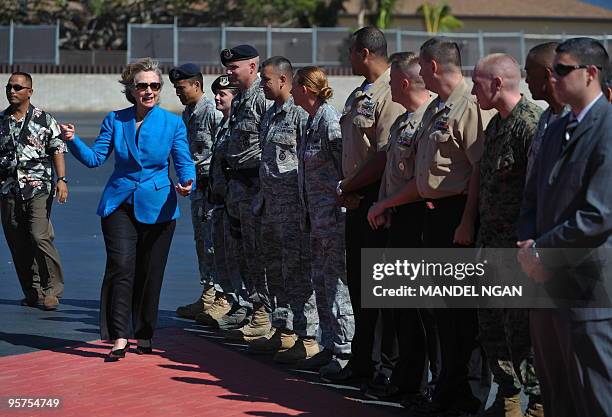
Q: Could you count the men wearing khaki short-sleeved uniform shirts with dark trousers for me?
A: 3